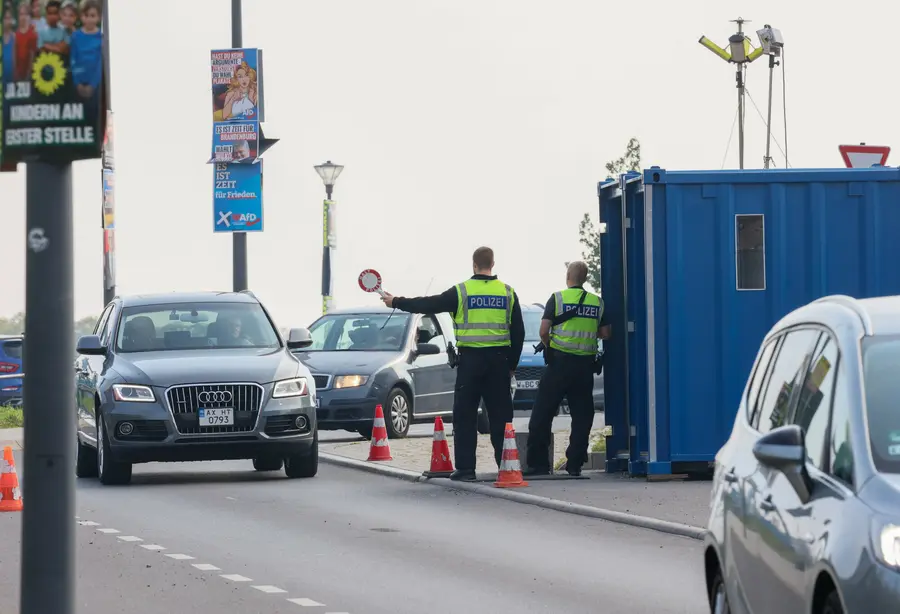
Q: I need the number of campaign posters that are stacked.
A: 3